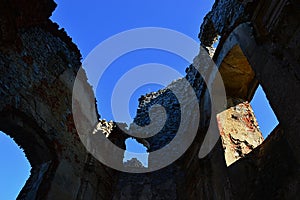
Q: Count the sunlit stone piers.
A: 1